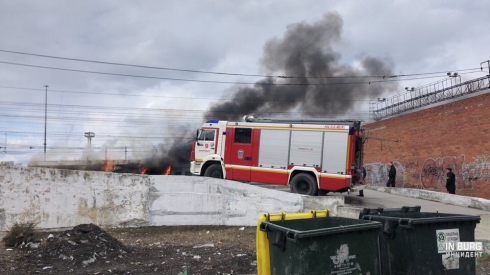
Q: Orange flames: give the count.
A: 3